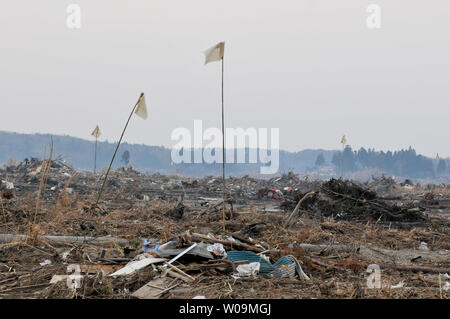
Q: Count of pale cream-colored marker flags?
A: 4